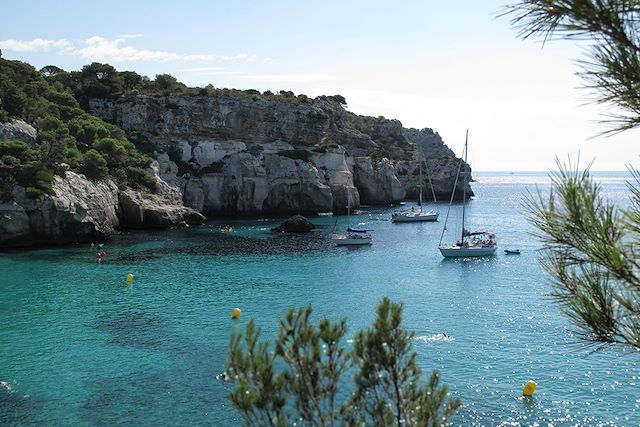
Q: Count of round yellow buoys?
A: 3